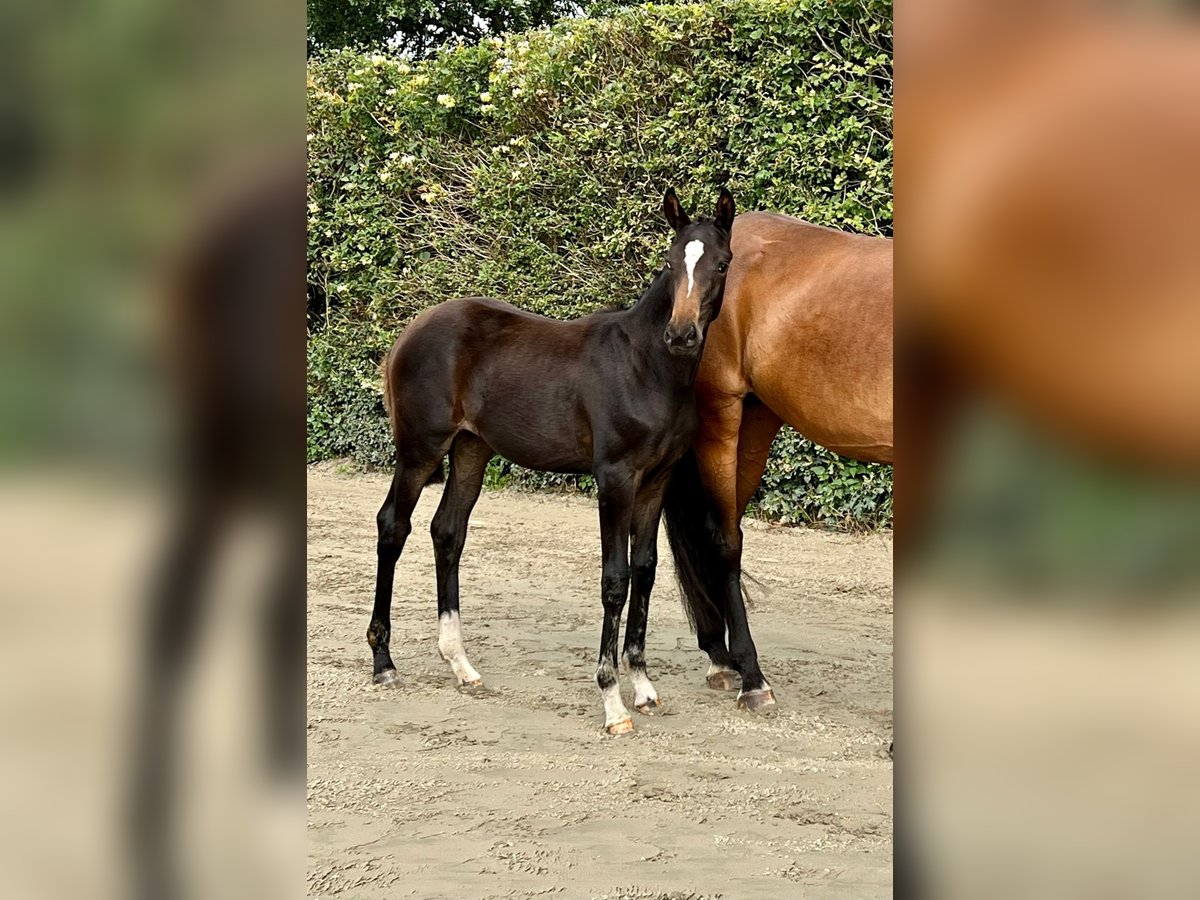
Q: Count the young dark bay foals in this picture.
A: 1